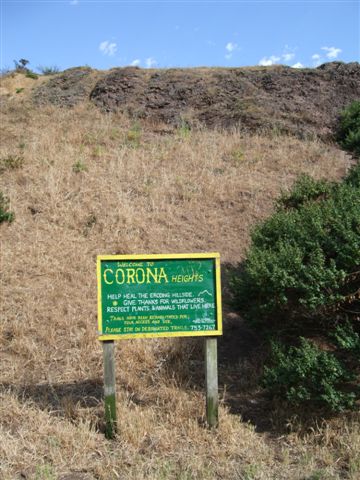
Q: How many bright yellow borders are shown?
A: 1